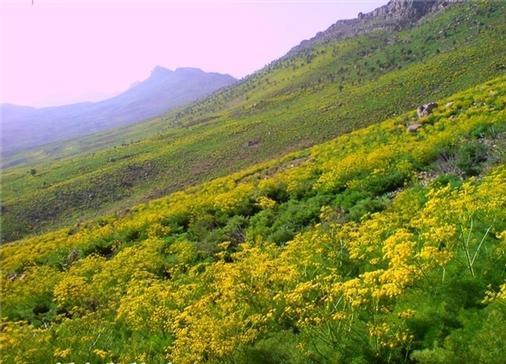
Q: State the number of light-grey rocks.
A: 2